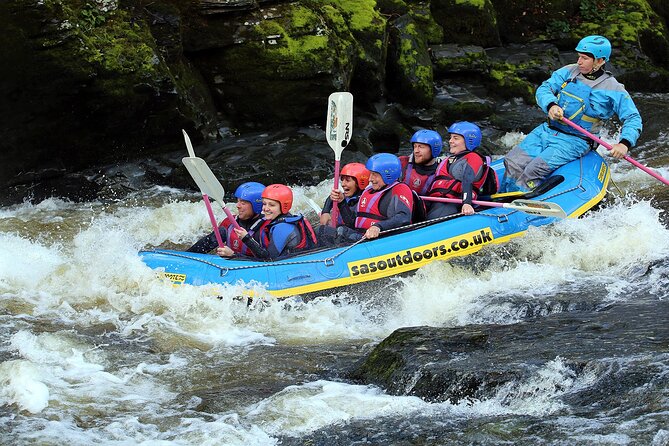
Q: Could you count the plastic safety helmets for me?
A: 7